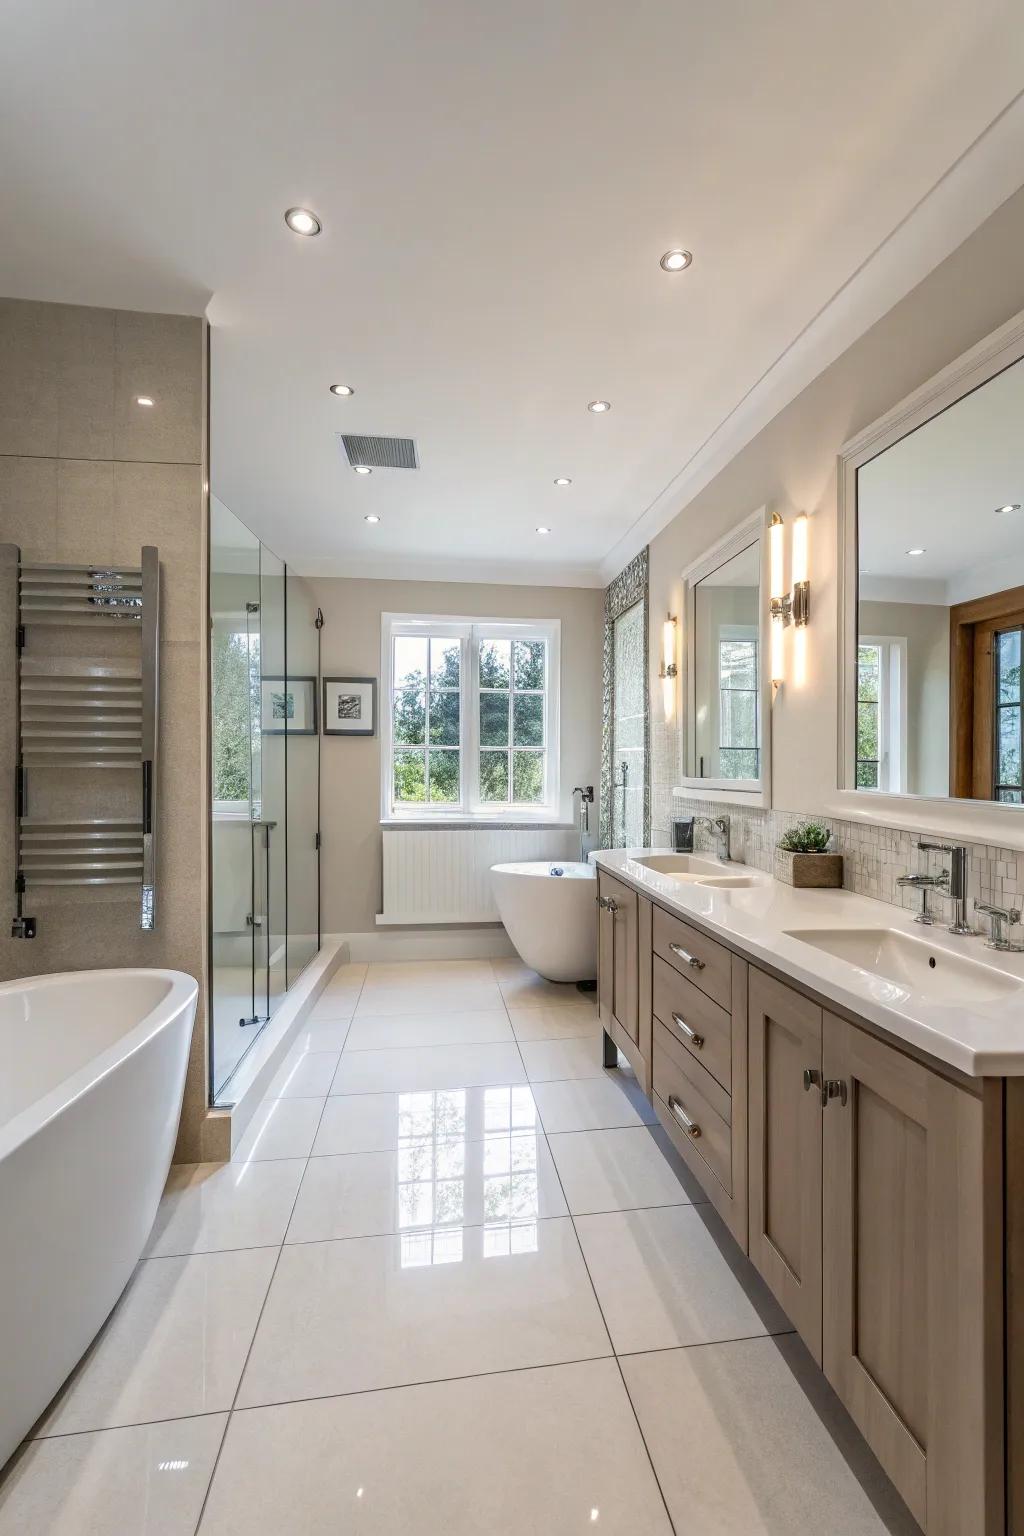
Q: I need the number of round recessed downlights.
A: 8